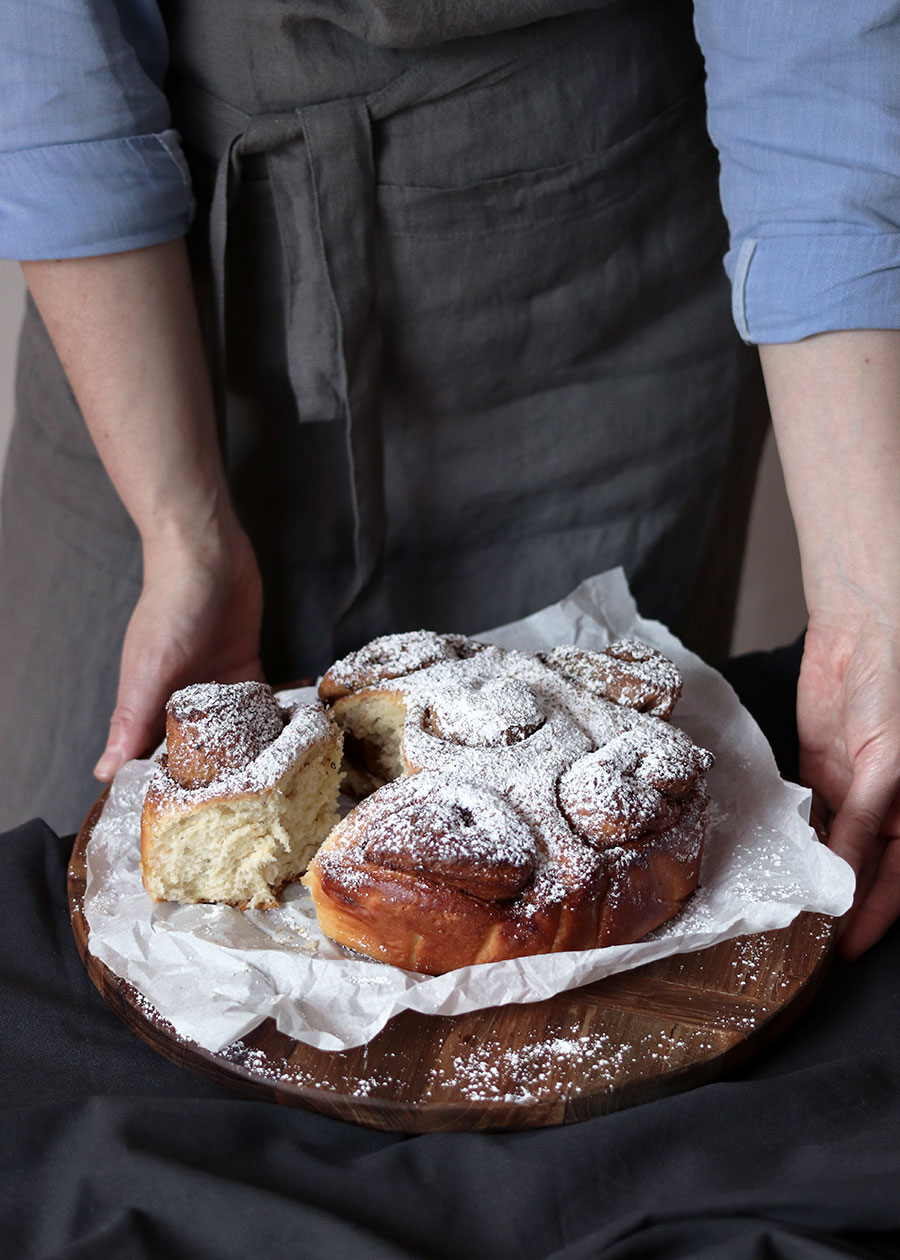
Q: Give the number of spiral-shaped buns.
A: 6